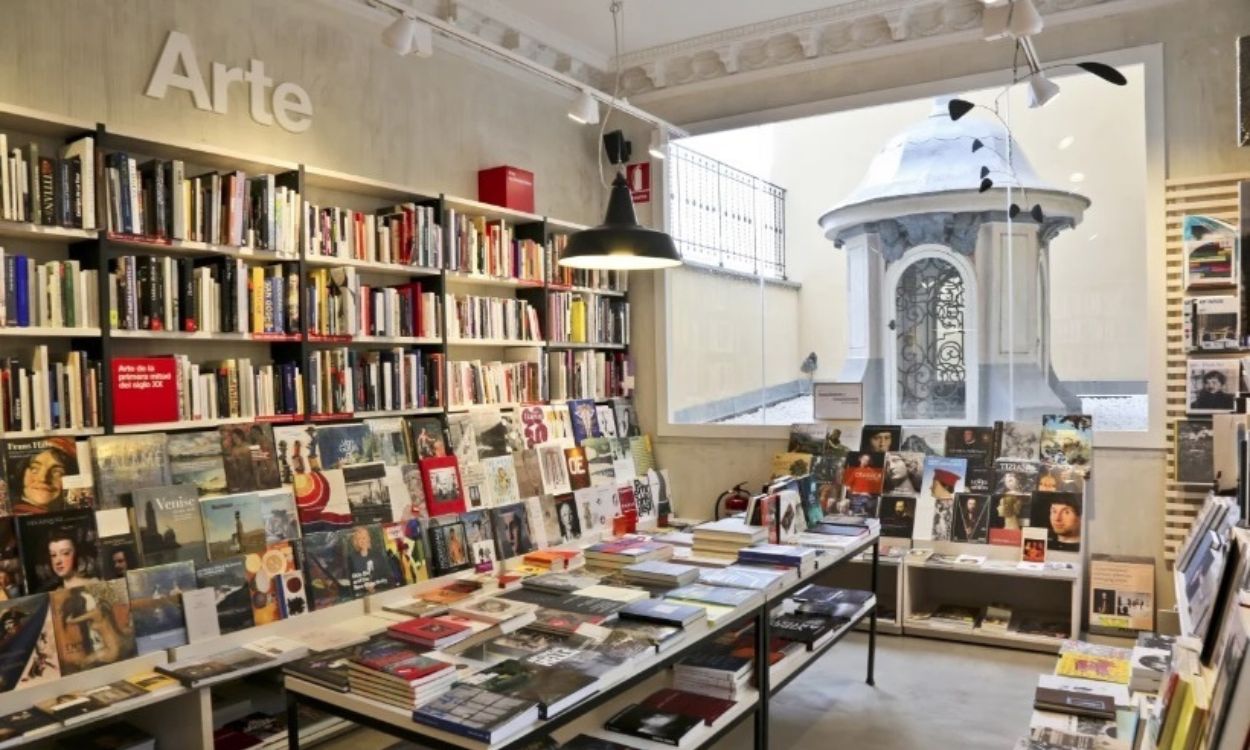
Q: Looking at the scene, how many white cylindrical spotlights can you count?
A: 5